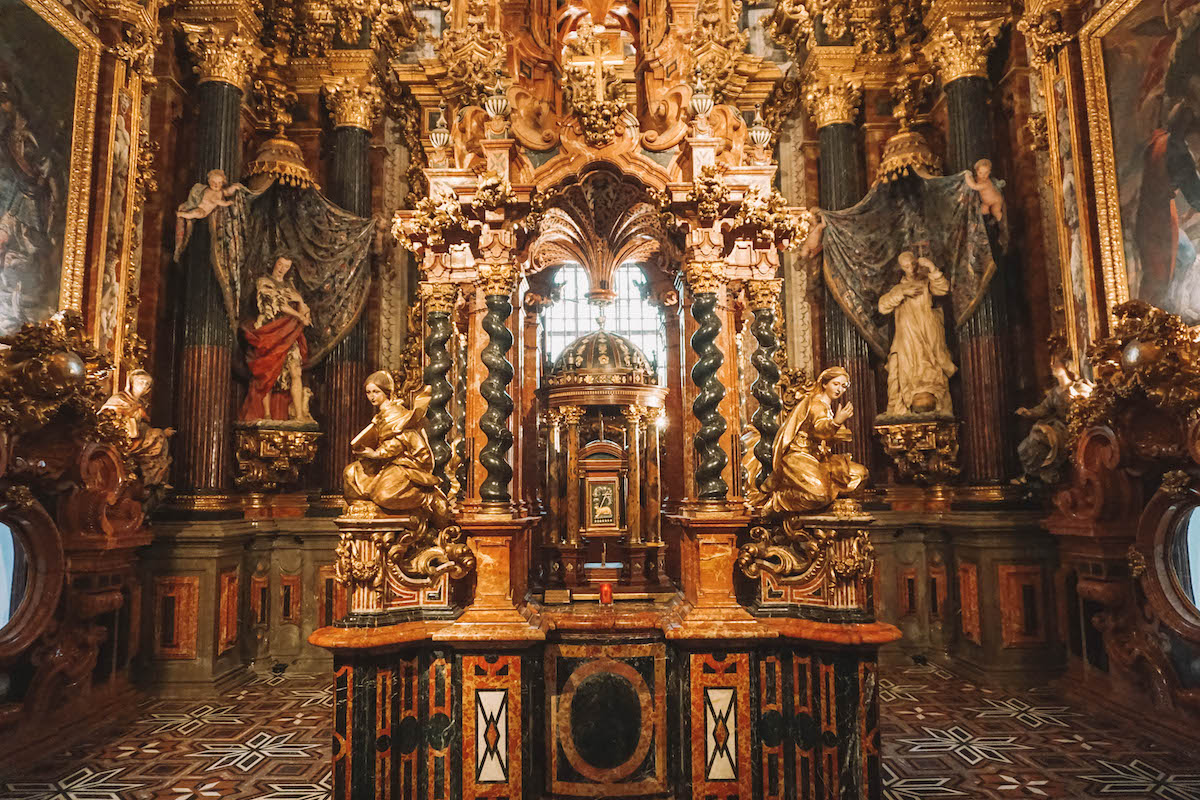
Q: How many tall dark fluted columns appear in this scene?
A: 4